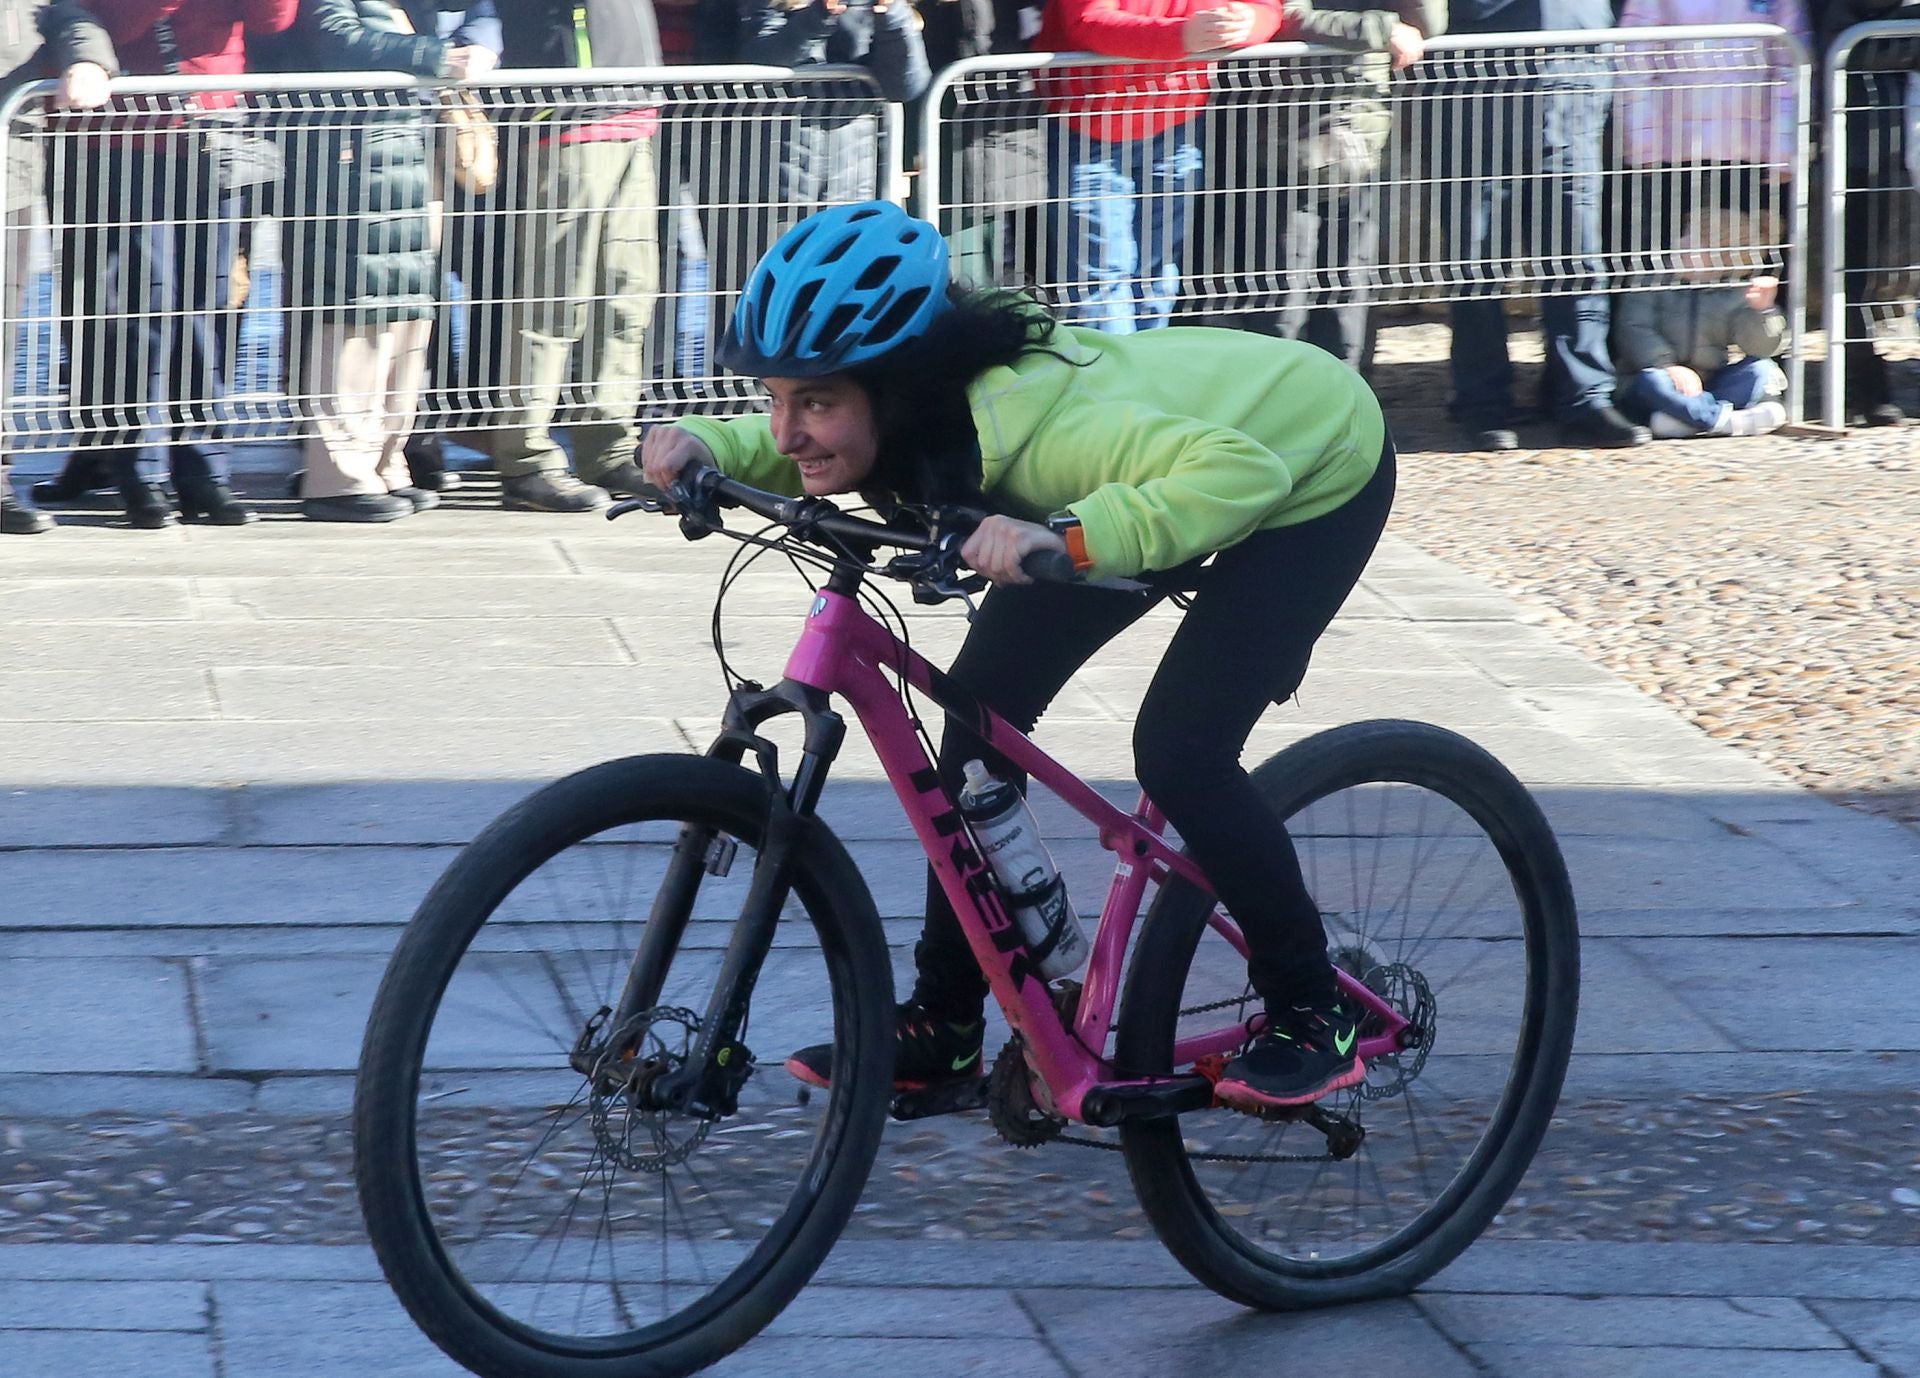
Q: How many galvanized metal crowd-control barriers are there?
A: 3